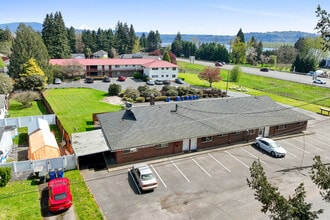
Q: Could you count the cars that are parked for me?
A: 11